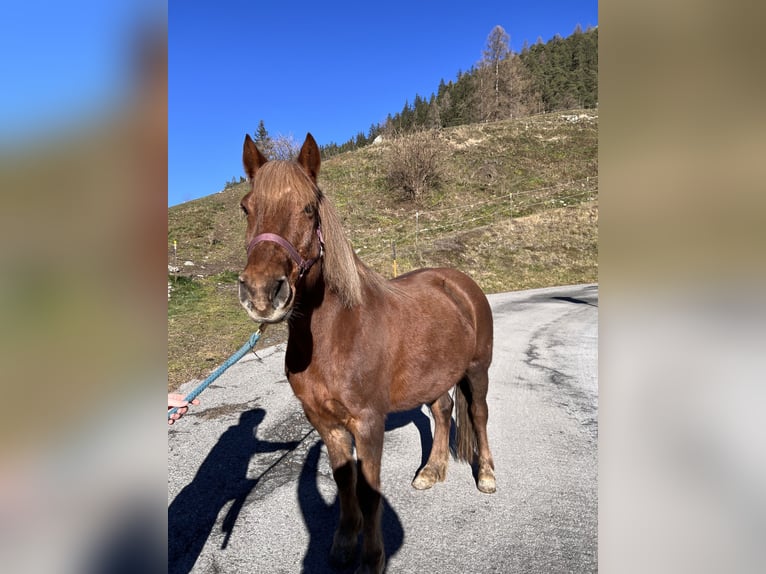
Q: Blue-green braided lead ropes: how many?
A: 1